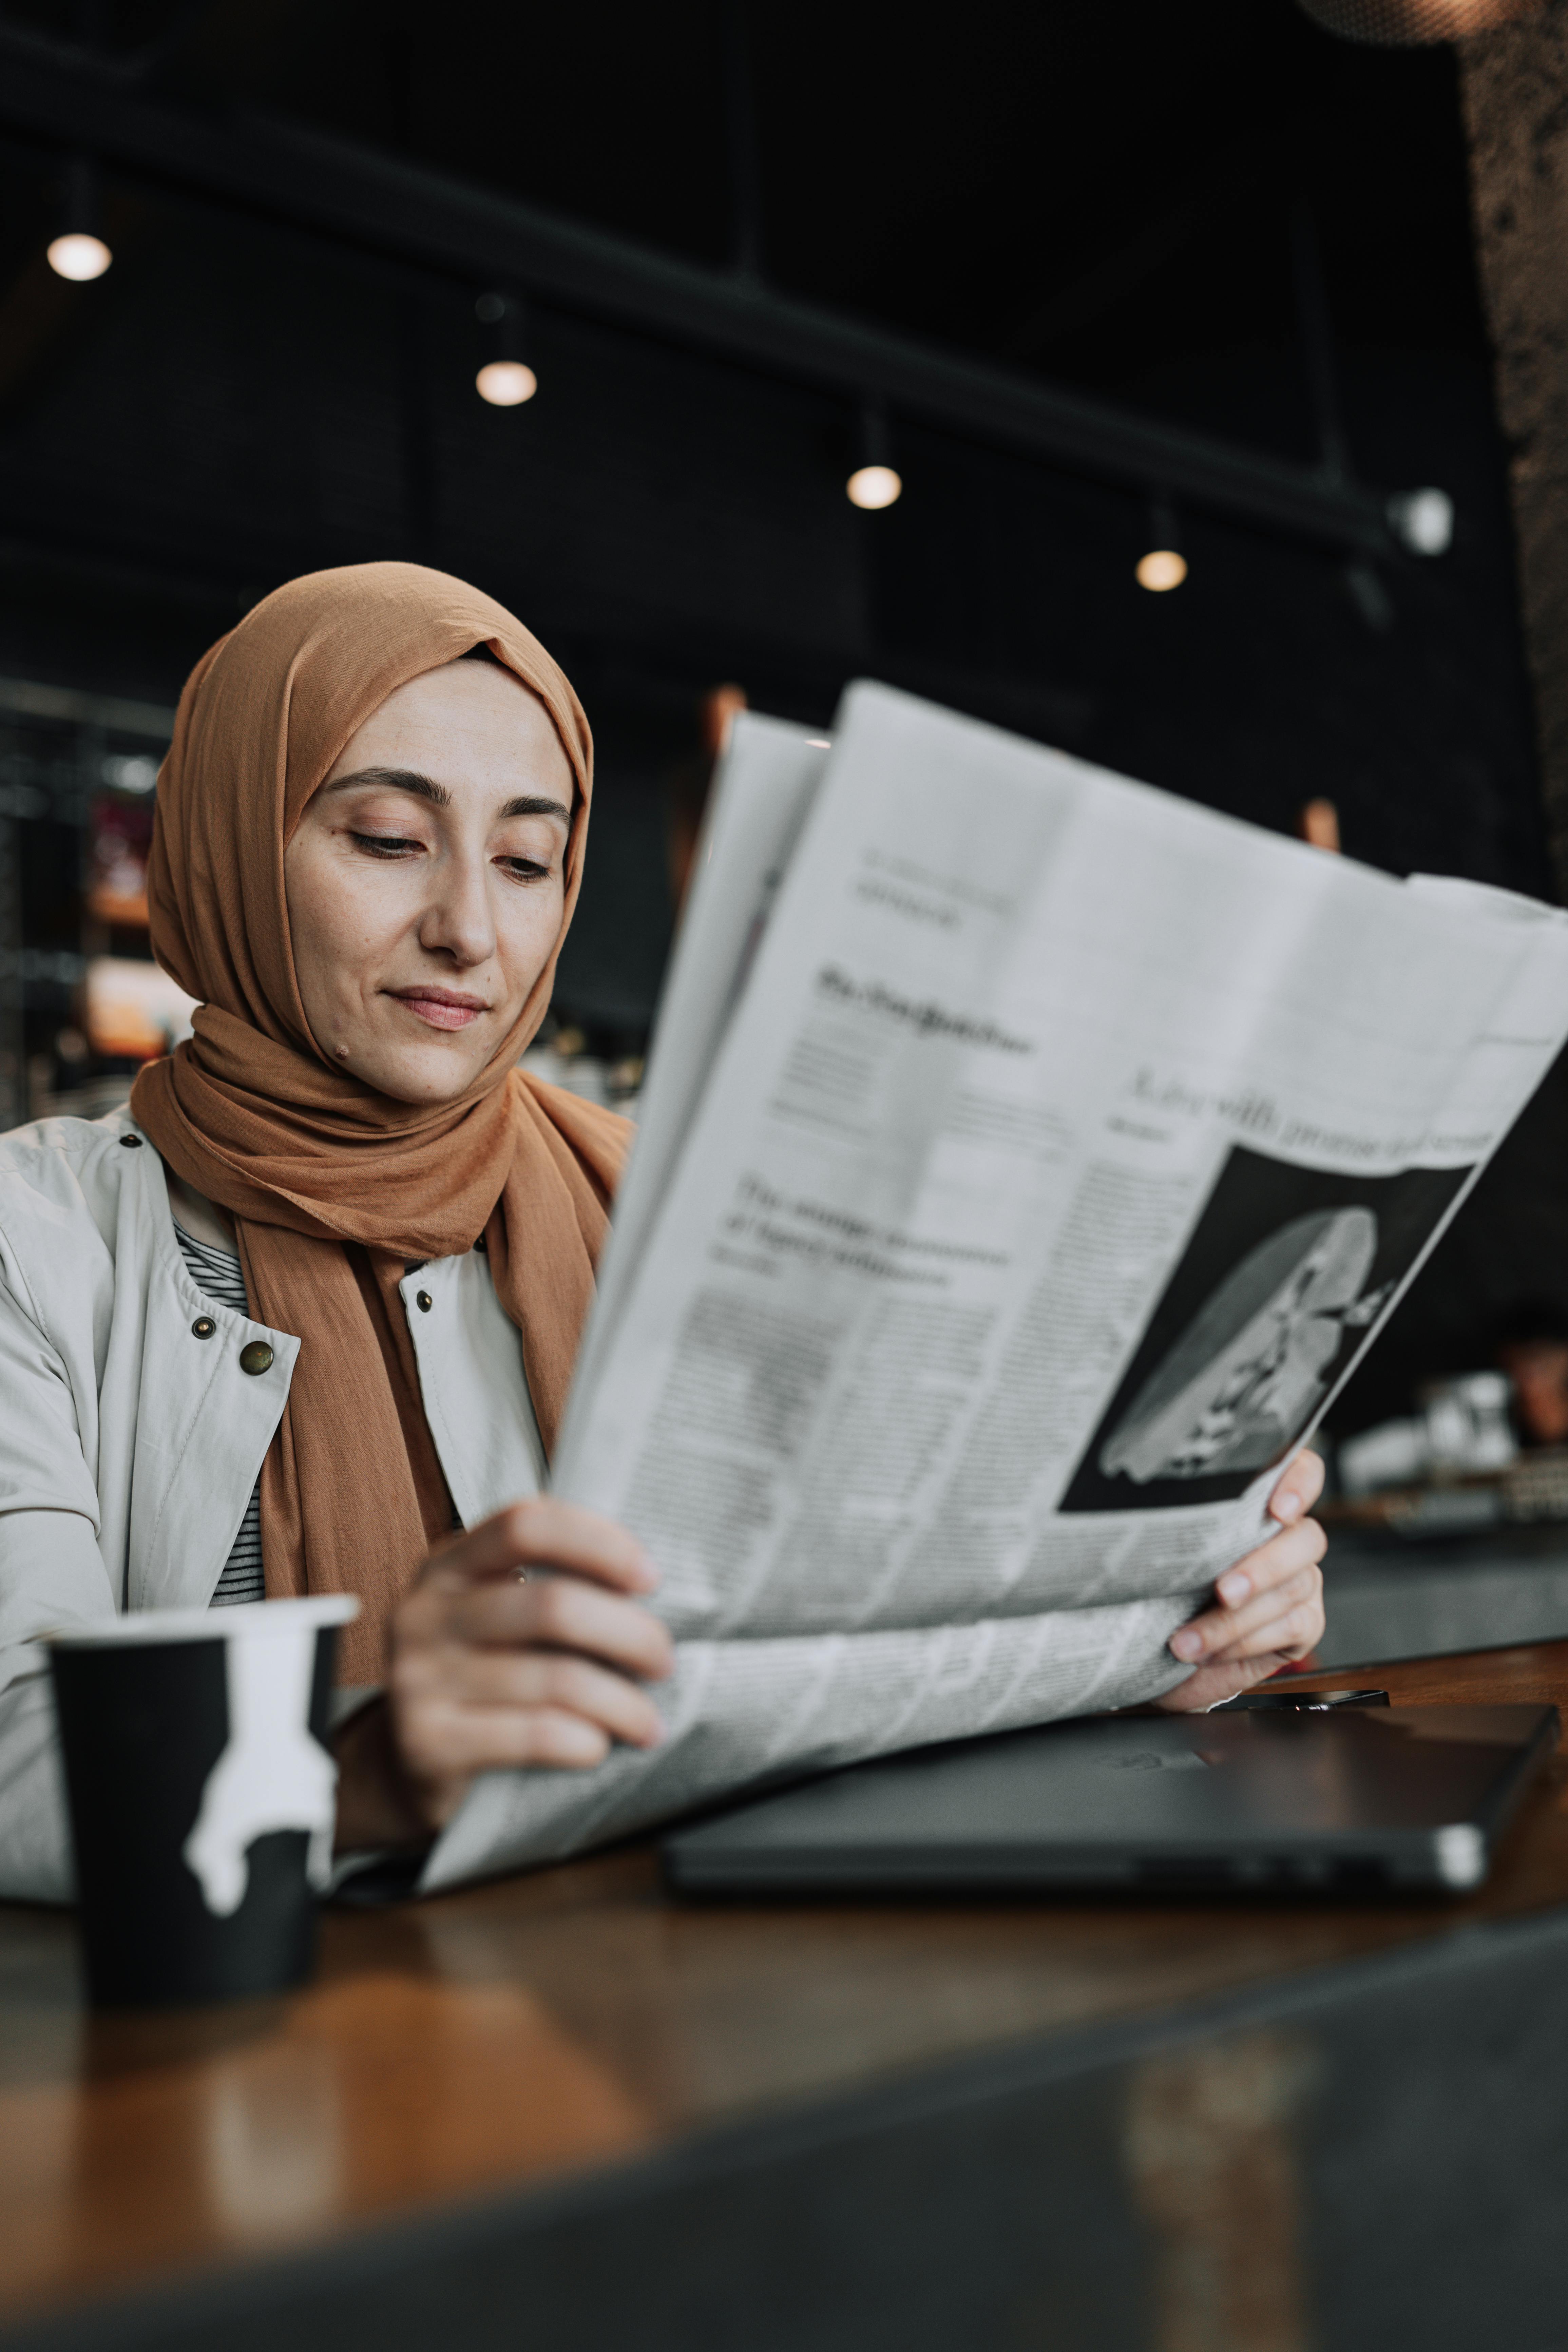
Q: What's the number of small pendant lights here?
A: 4